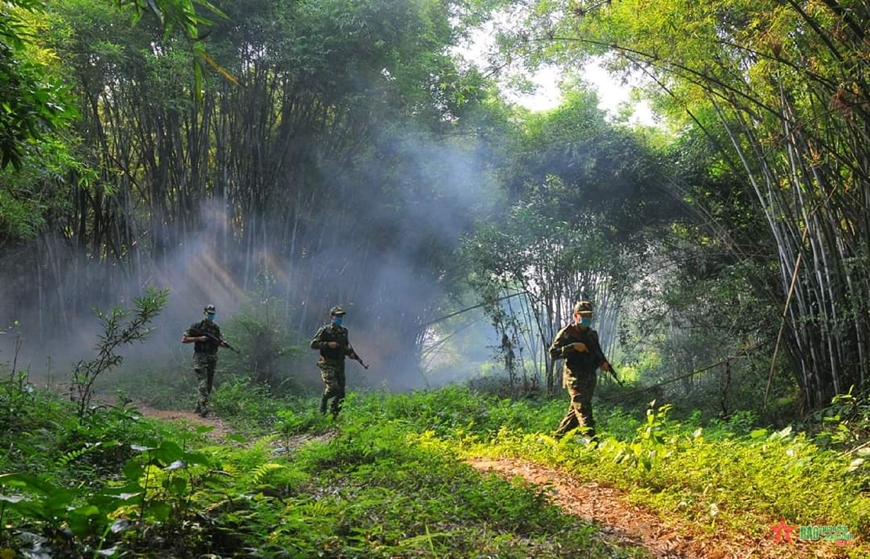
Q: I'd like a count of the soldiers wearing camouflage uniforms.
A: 3